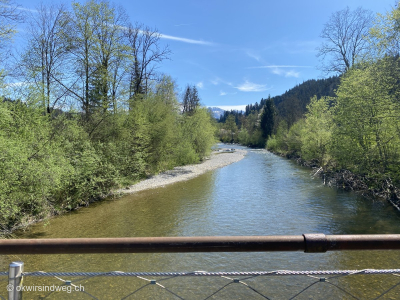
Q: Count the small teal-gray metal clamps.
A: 4